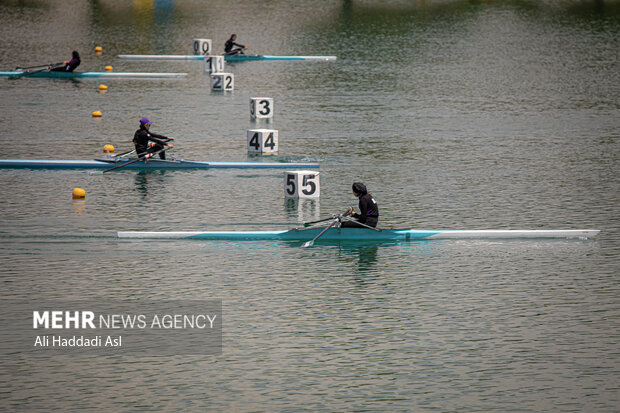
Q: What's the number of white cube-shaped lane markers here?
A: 6